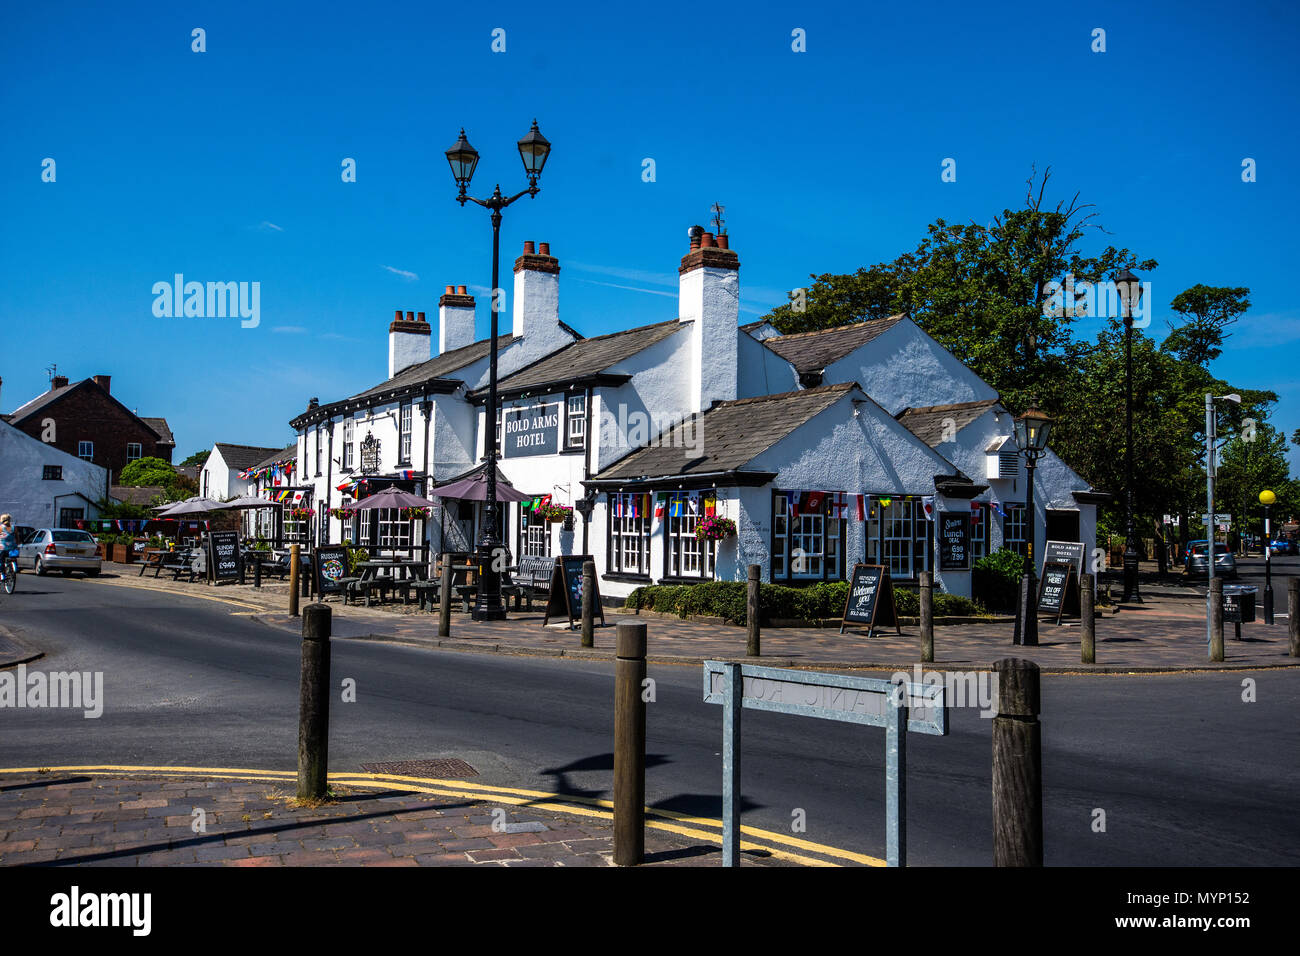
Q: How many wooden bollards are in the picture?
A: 11